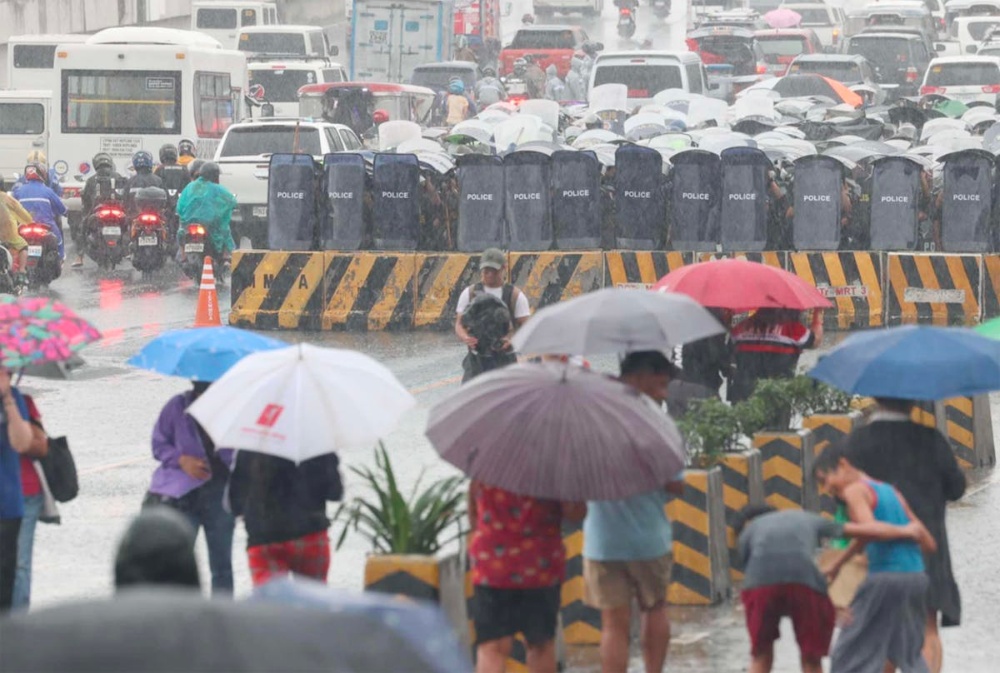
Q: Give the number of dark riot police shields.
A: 12